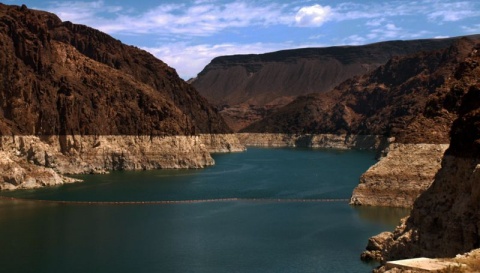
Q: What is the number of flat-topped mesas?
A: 1